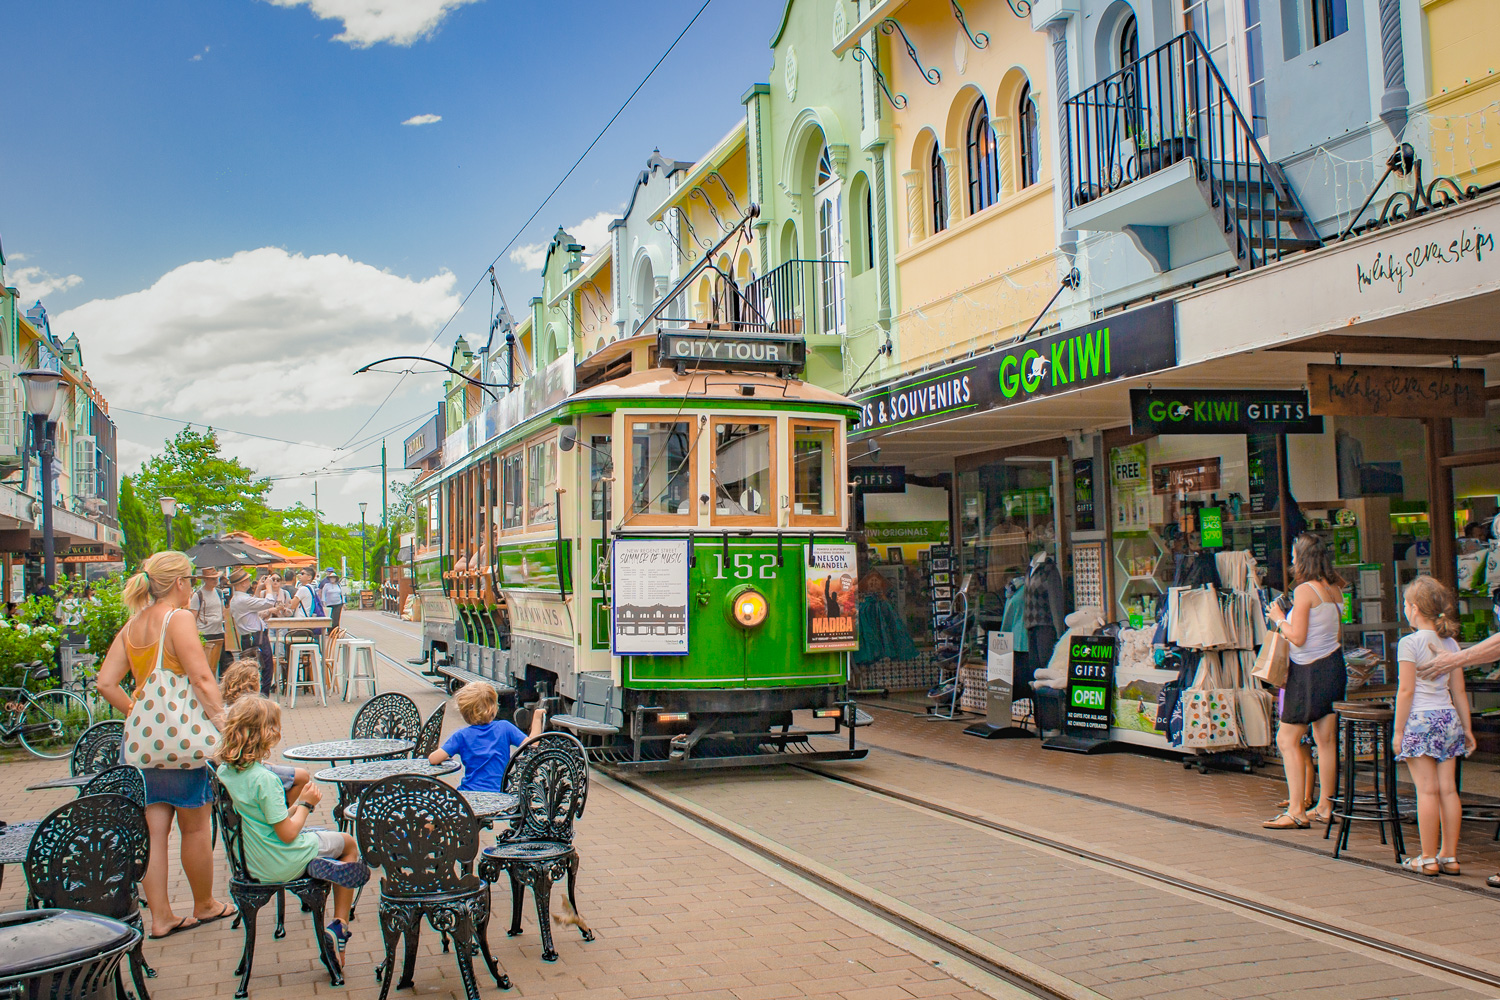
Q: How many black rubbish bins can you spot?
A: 1